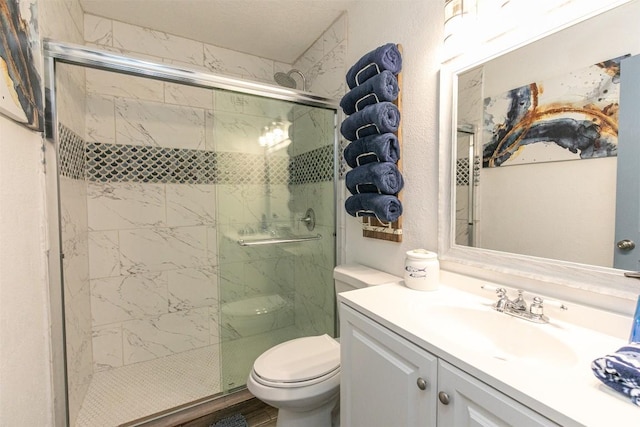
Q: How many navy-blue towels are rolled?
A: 6